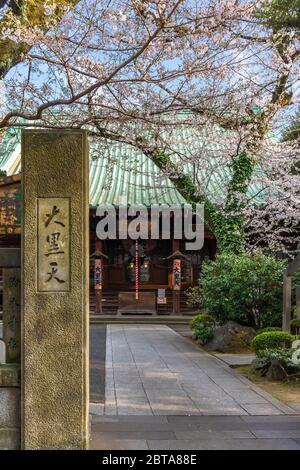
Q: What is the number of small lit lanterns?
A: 2